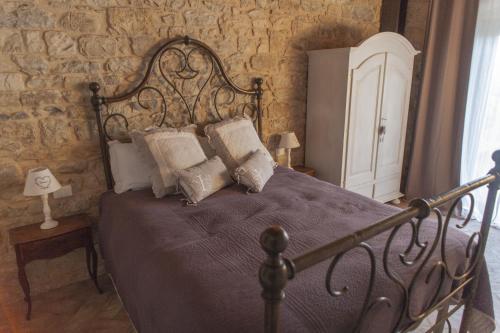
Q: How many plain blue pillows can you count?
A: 0